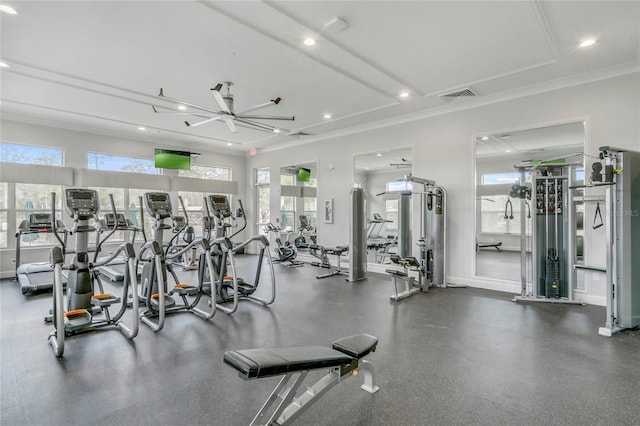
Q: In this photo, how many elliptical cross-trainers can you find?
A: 3